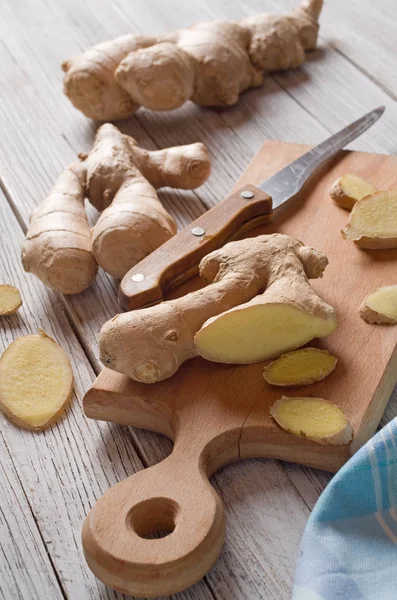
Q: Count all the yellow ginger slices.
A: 7